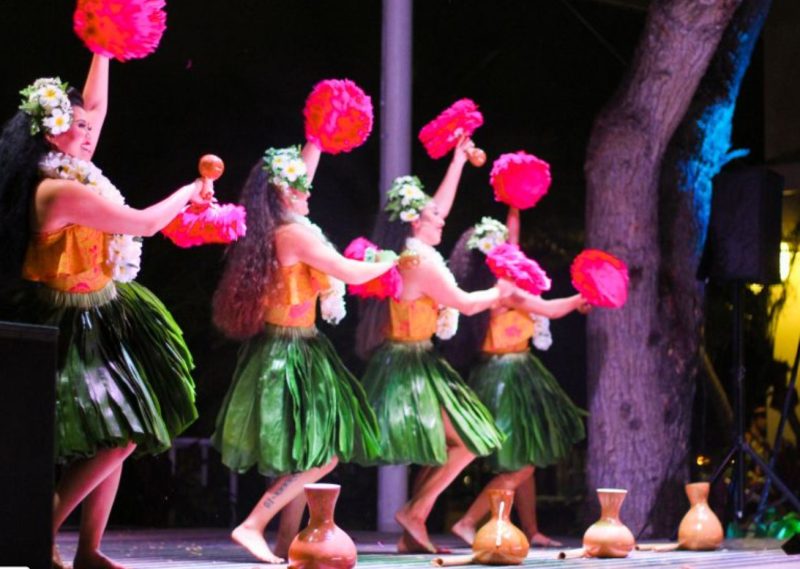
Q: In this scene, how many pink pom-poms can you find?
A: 8